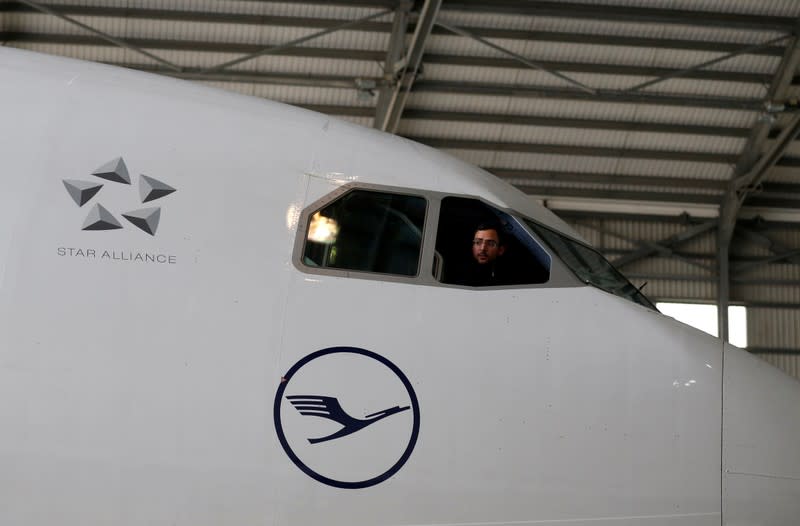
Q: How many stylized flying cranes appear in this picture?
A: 1